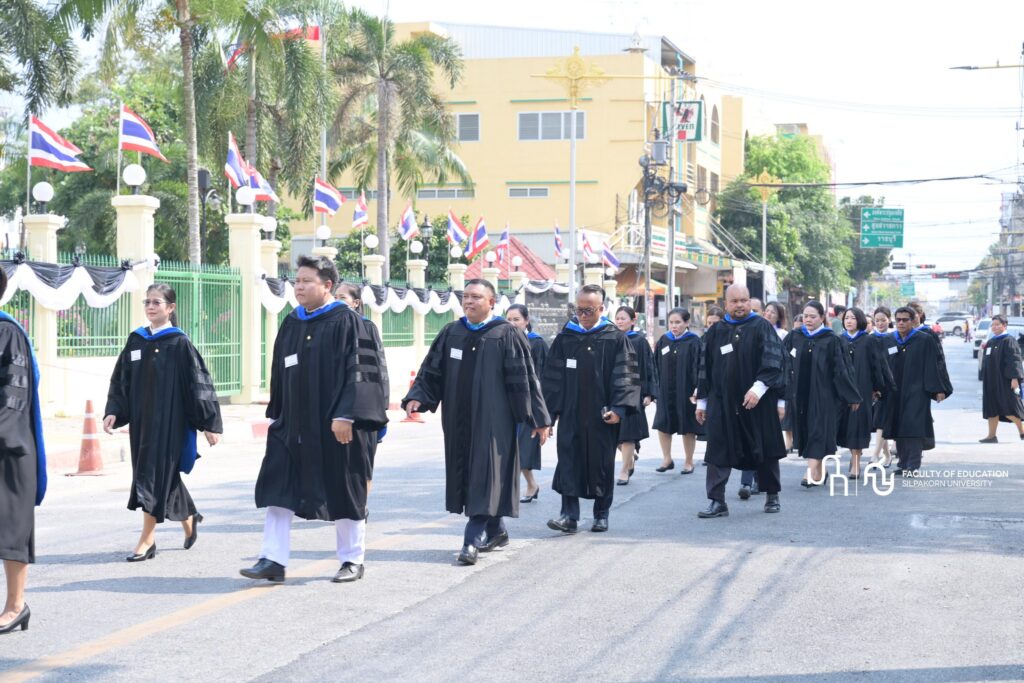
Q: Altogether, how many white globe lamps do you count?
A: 13